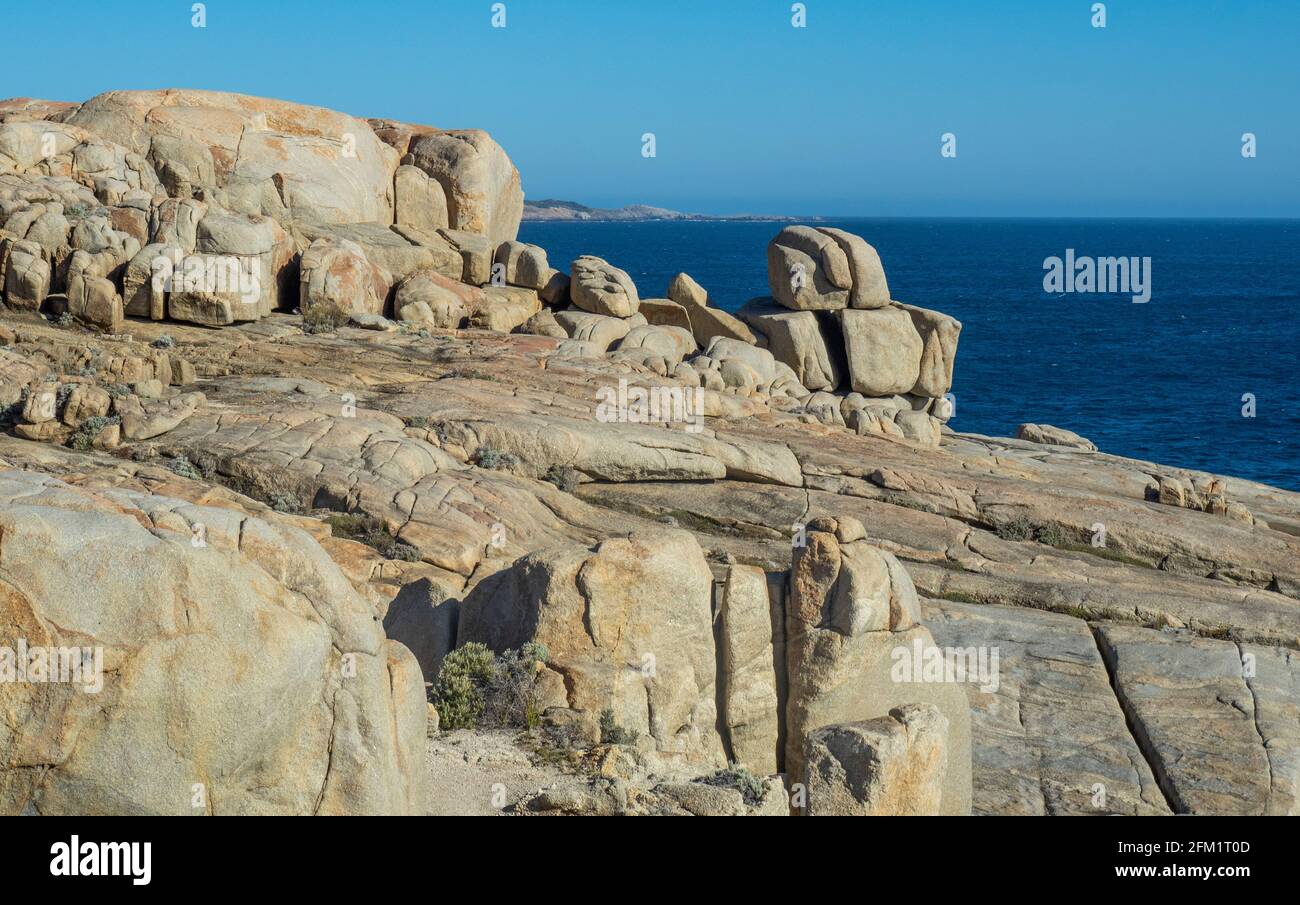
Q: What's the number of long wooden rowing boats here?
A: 0